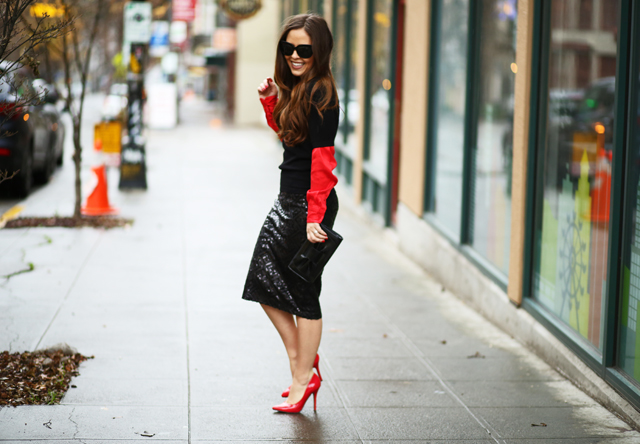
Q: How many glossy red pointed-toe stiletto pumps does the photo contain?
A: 2